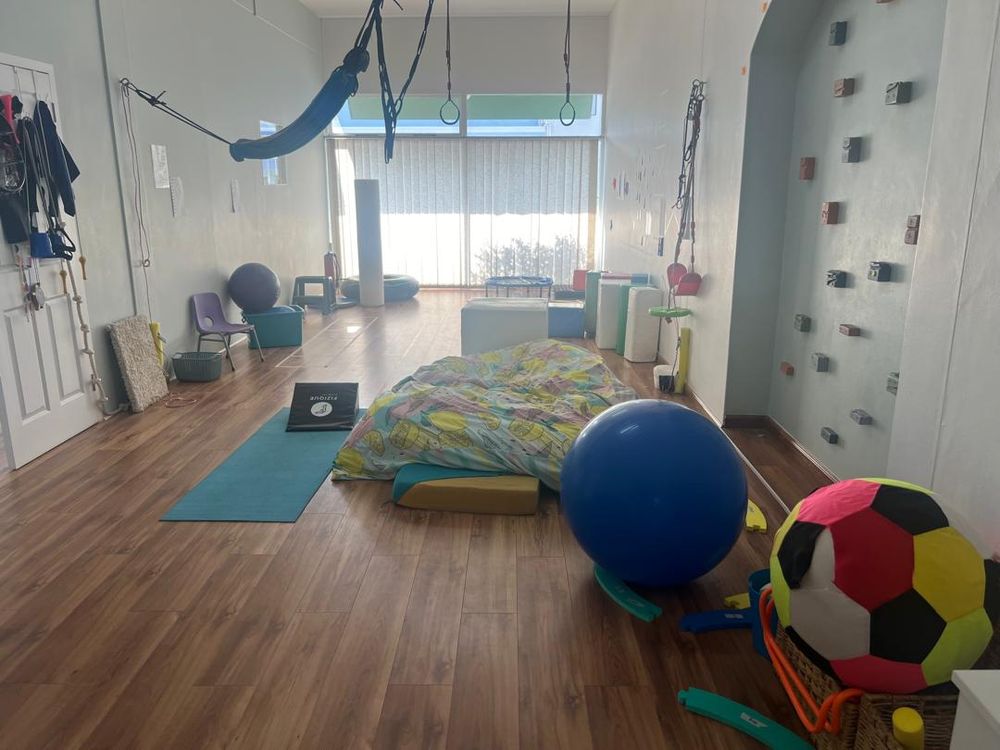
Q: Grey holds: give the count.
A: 10